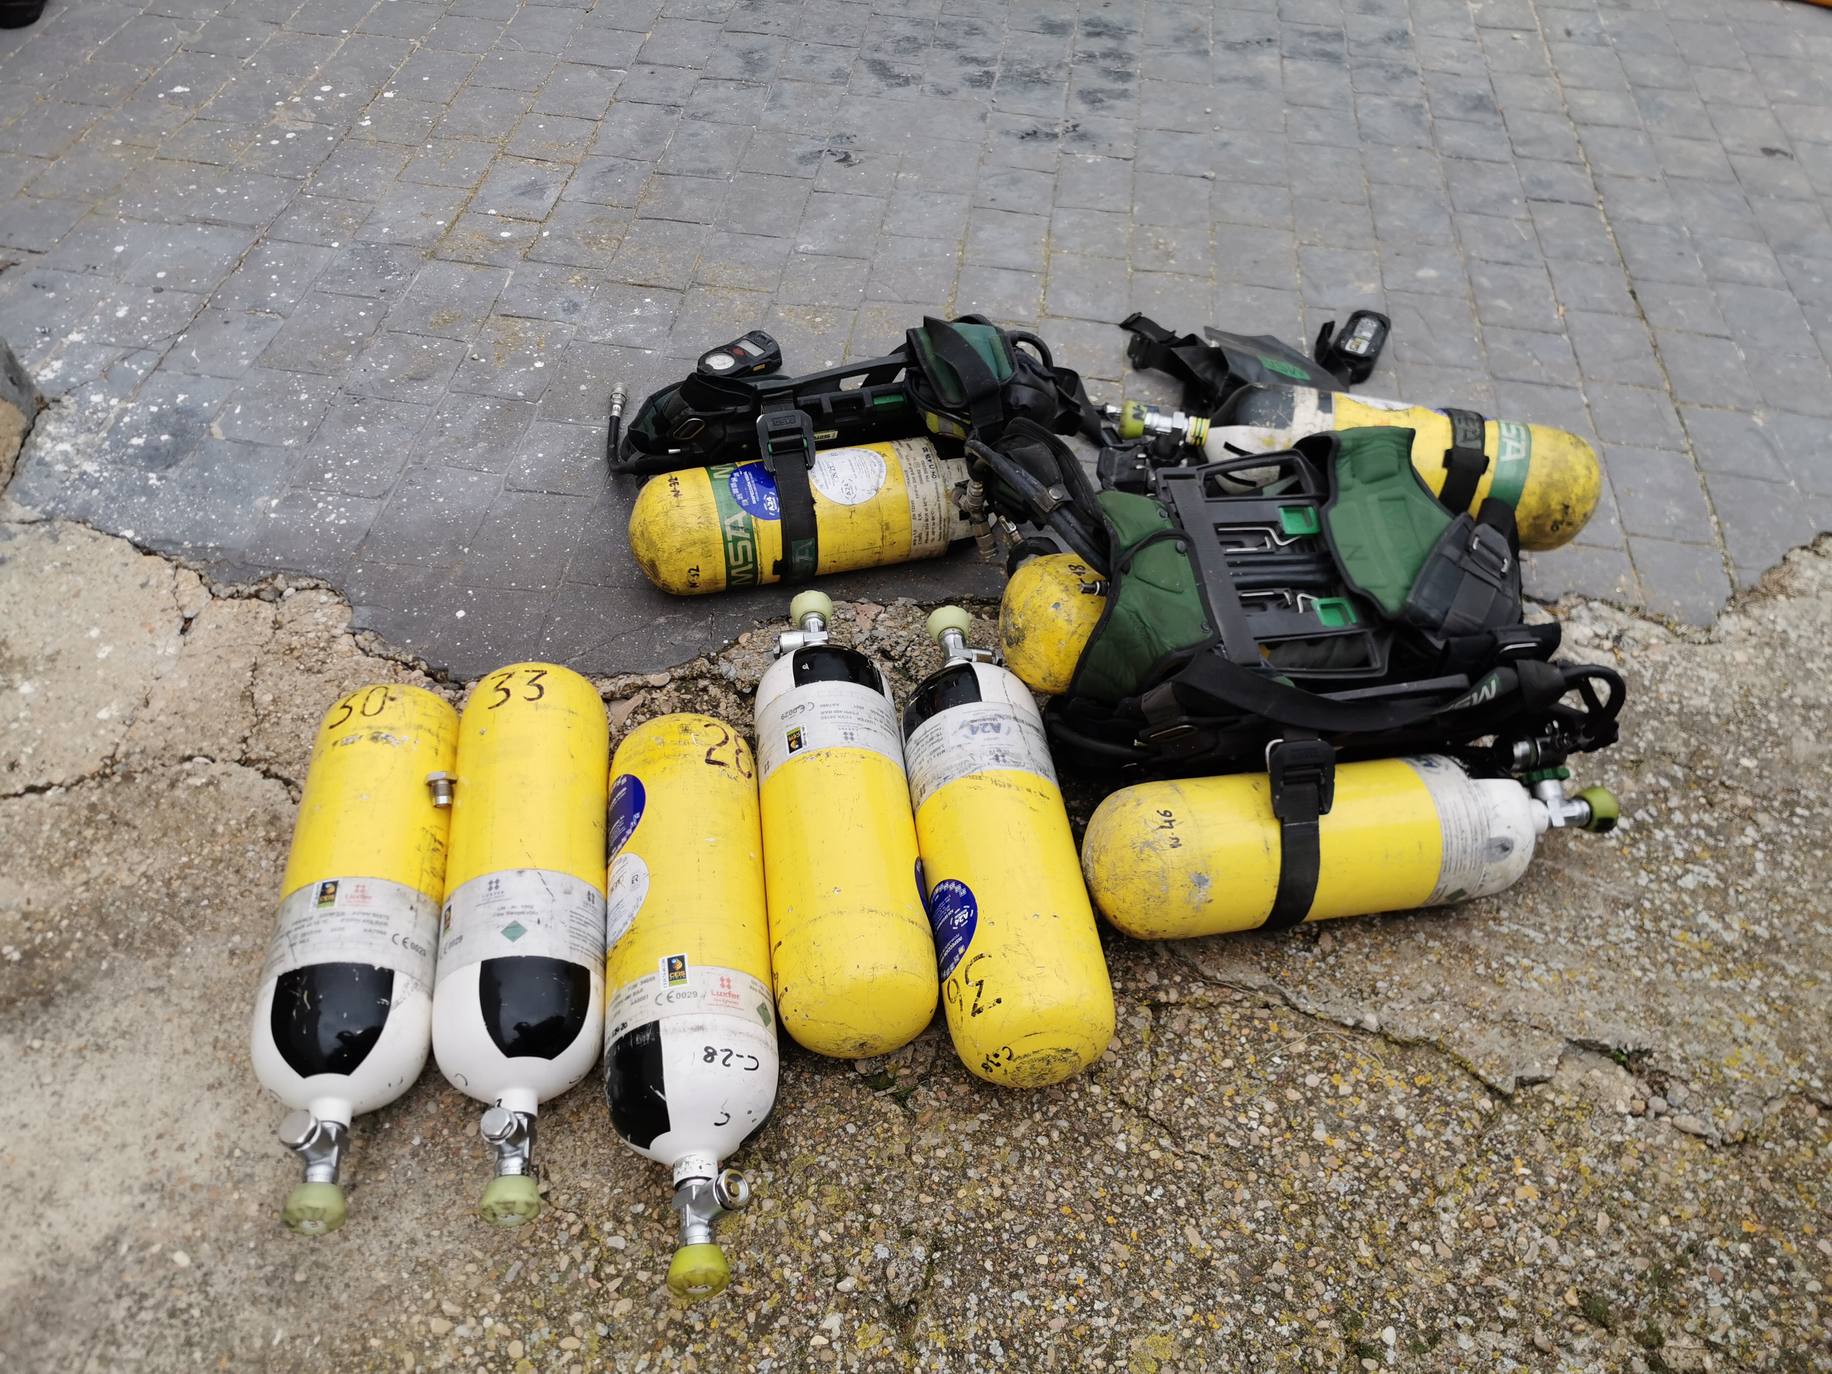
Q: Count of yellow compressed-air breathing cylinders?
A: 9